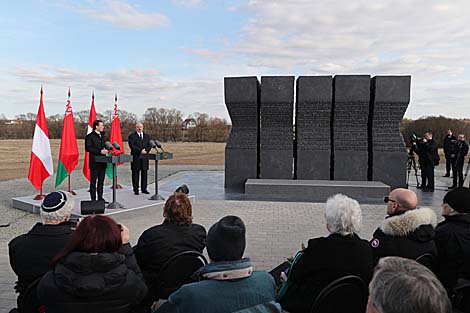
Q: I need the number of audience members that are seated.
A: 8